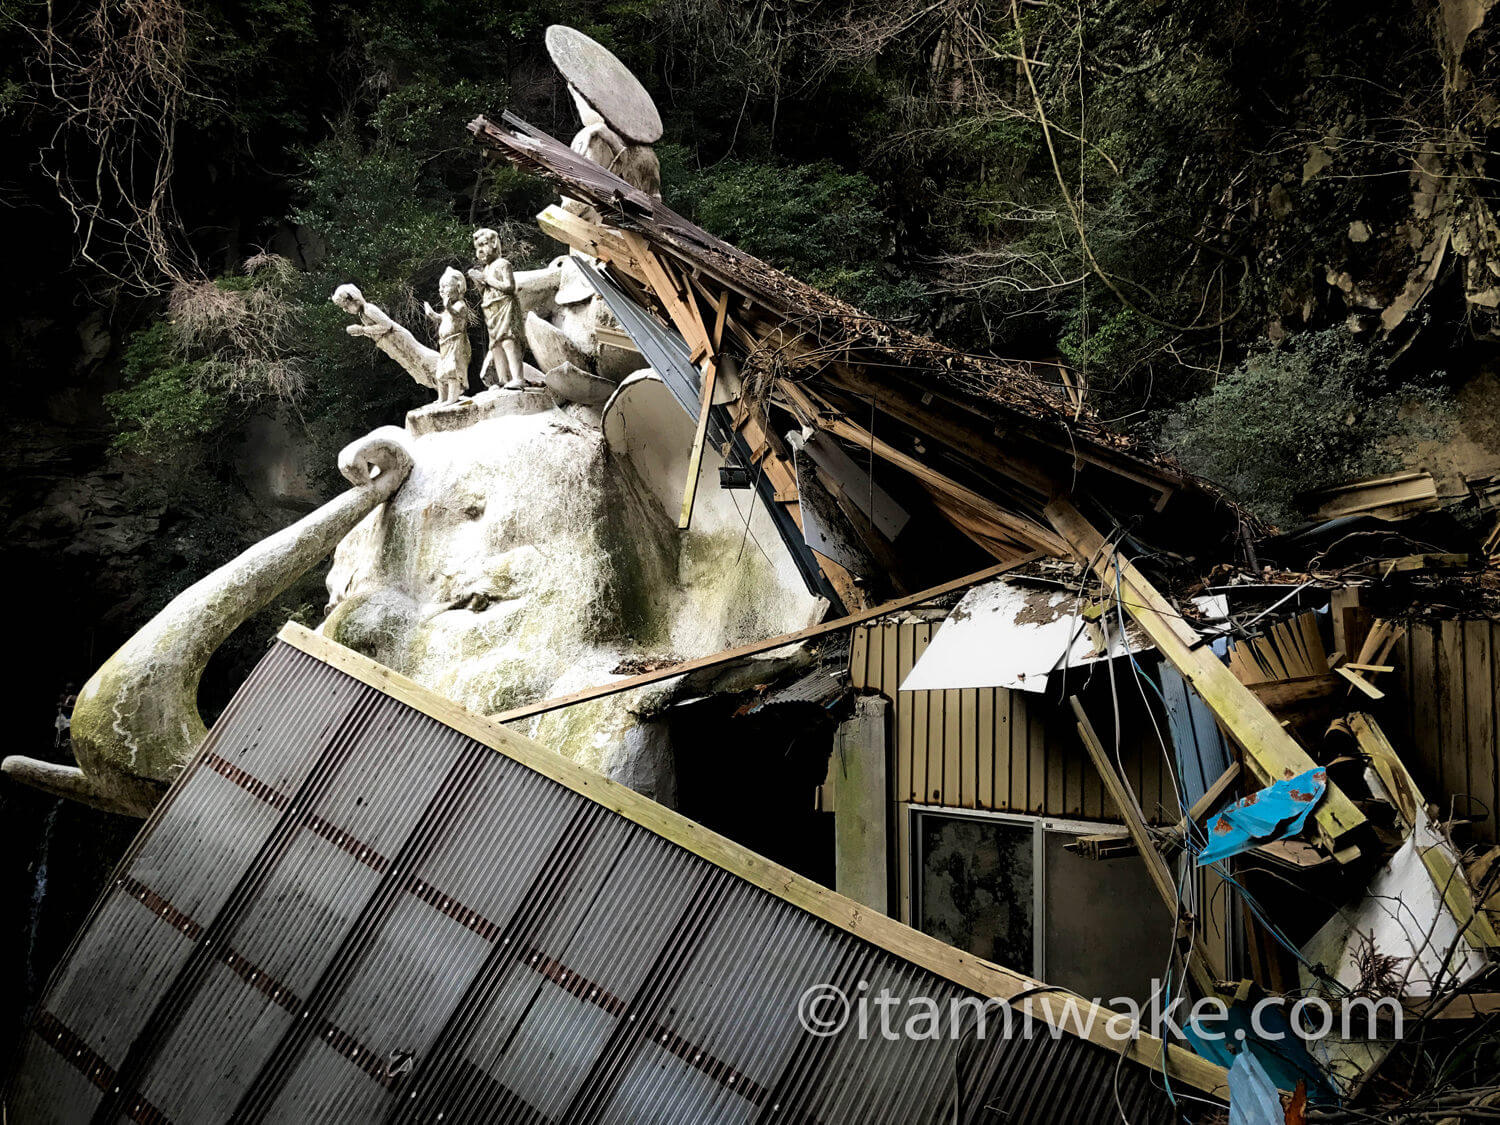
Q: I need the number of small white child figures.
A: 3